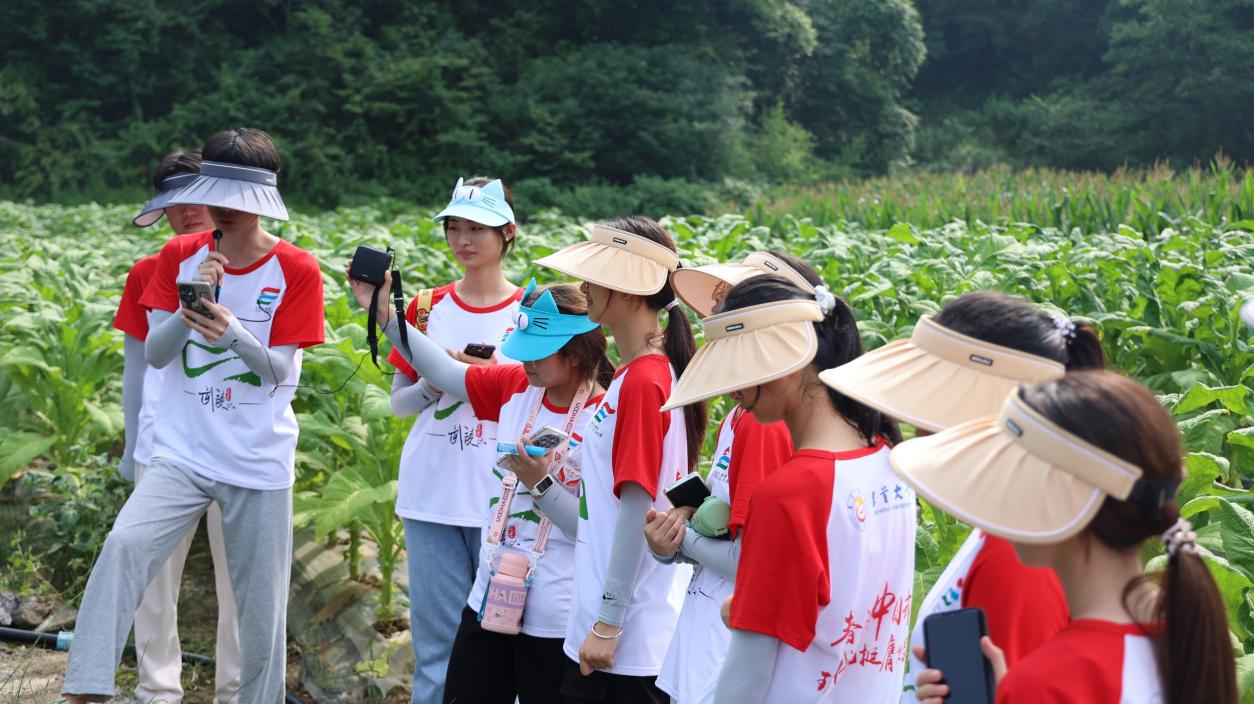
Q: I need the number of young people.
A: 9